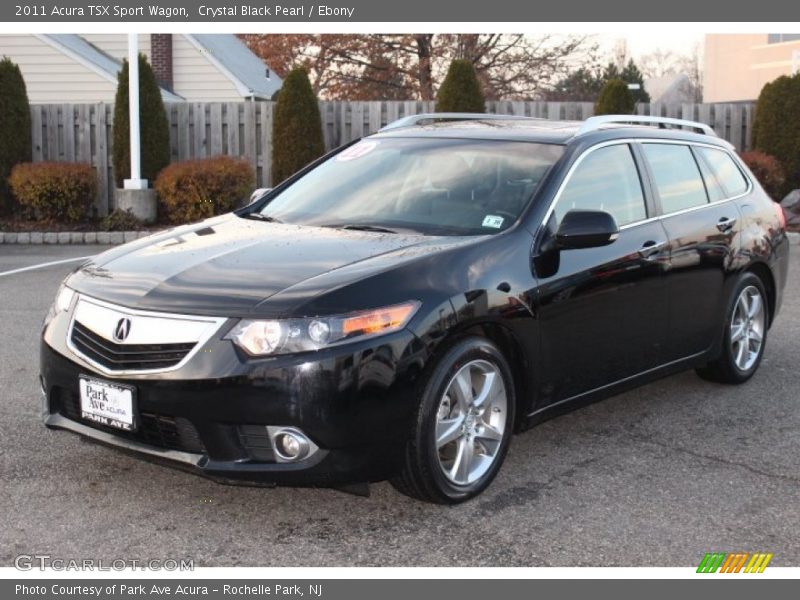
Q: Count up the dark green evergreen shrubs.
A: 6